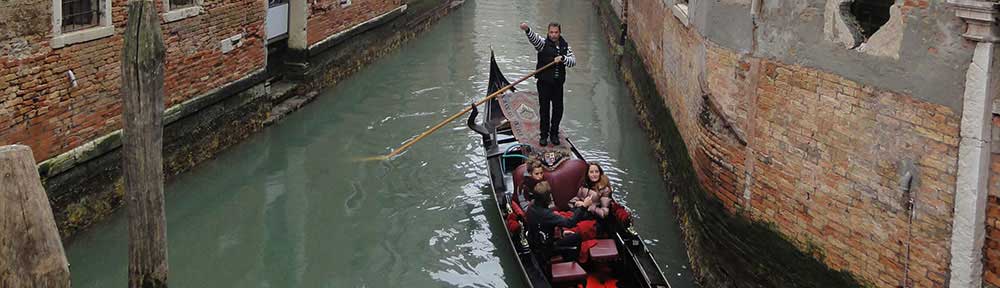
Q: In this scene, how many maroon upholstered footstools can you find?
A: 2